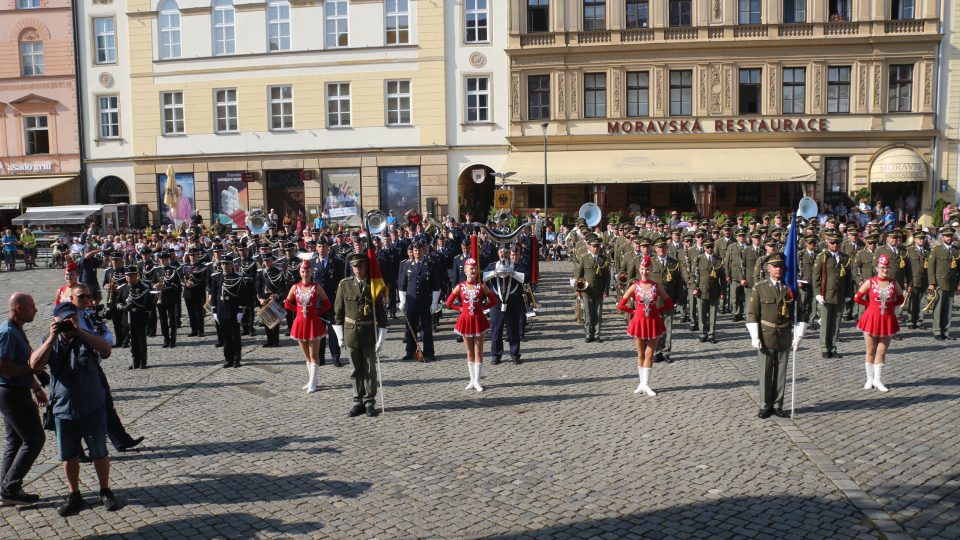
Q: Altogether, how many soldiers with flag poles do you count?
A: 2